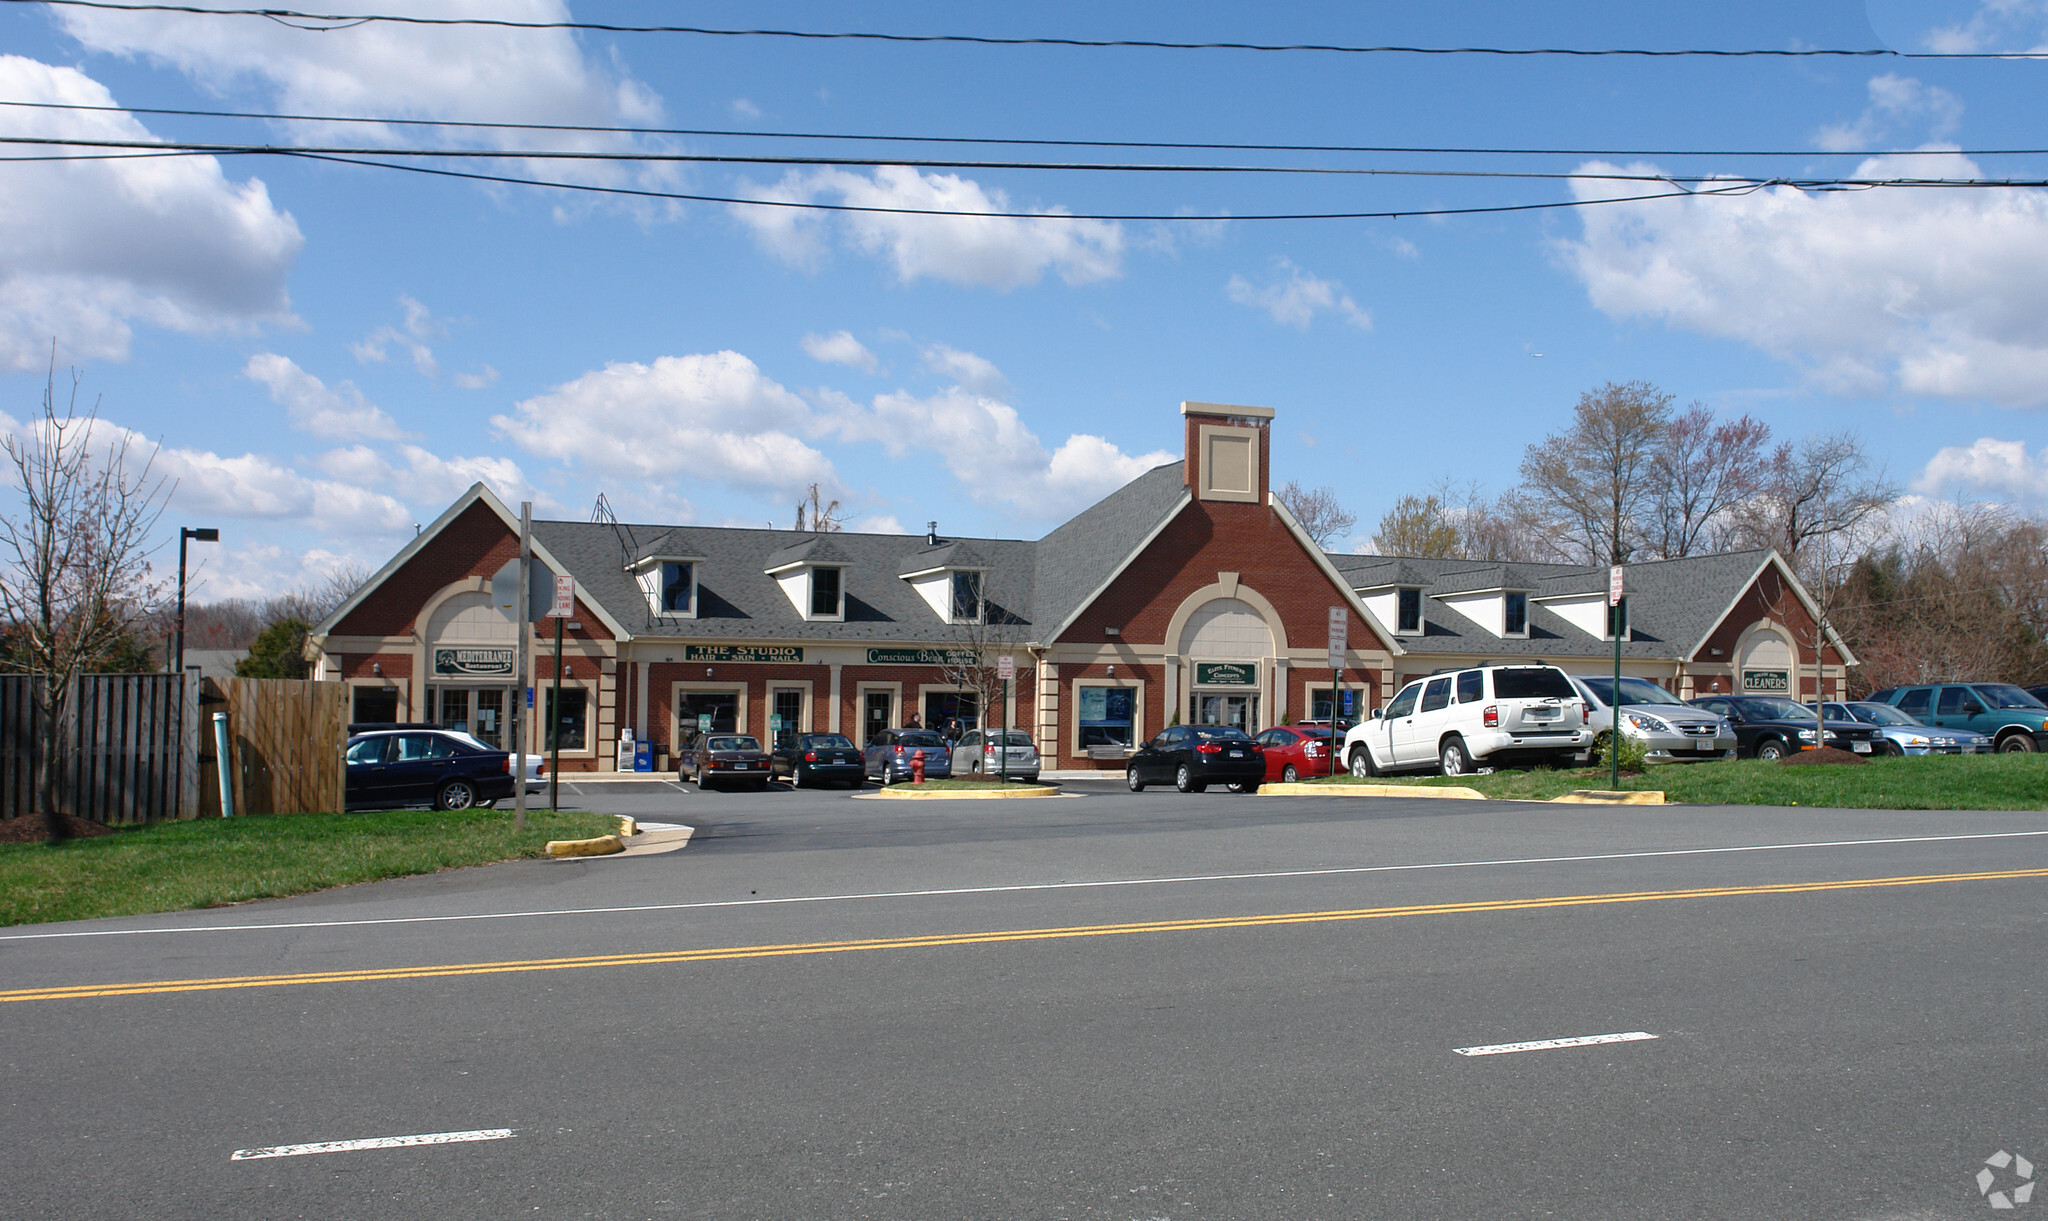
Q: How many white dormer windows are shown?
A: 6